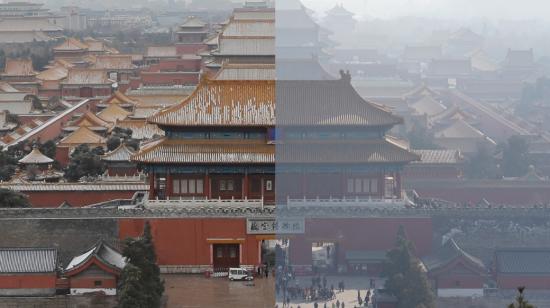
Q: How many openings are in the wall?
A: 3